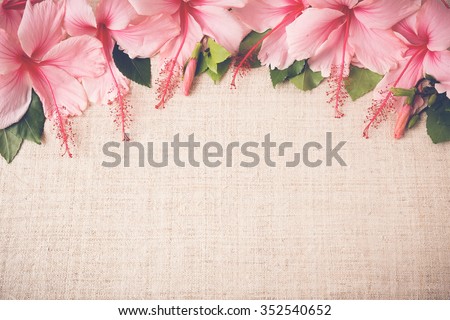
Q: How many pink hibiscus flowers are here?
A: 6